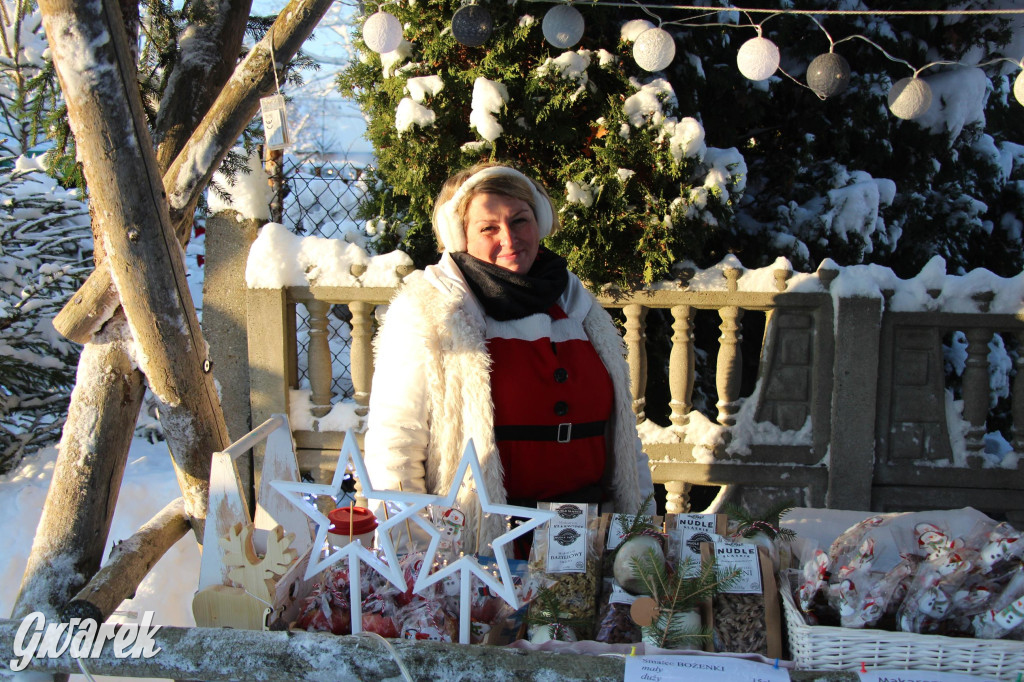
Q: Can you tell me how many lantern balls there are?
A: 8